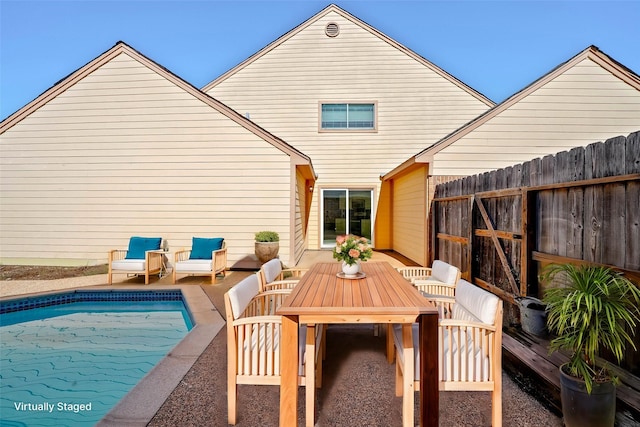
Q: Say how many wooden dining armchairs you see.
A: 4